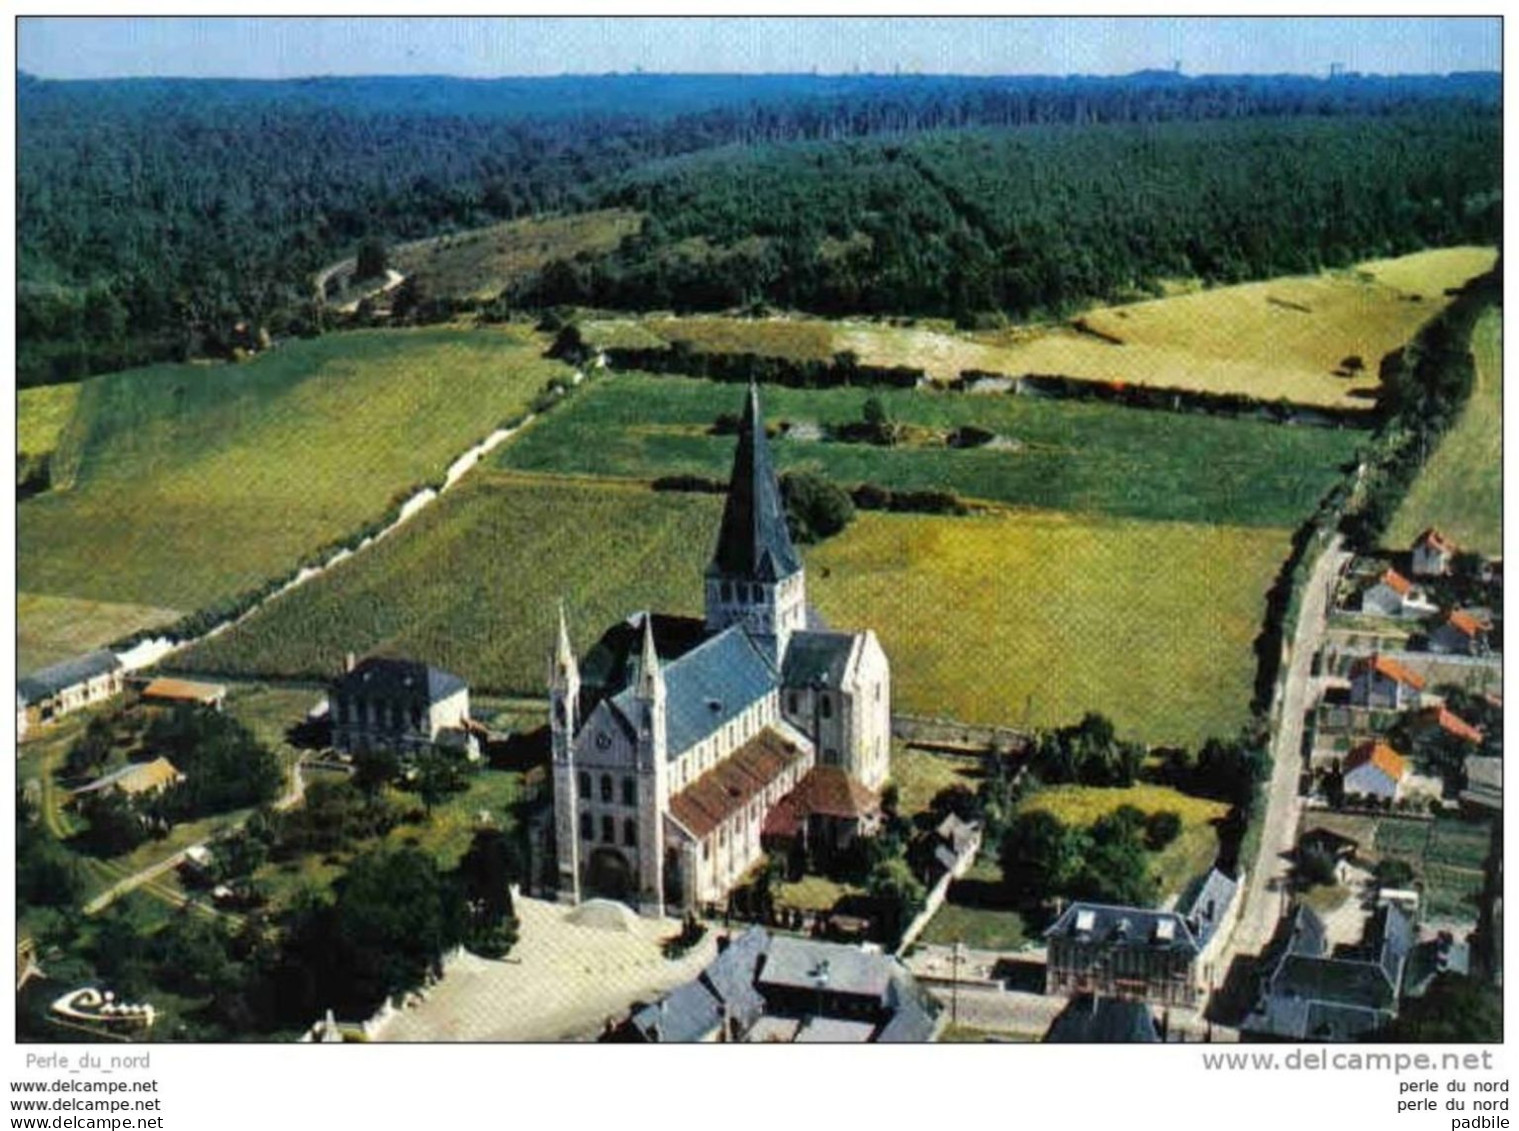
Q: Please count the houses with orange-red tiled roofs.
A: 6